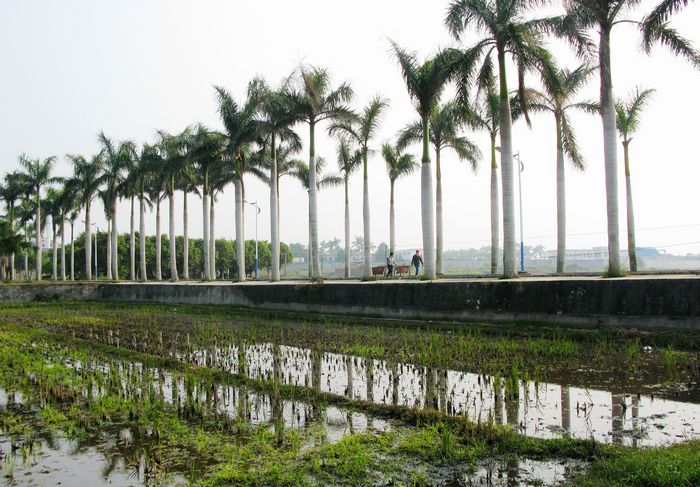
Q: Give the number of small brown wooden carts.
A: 2